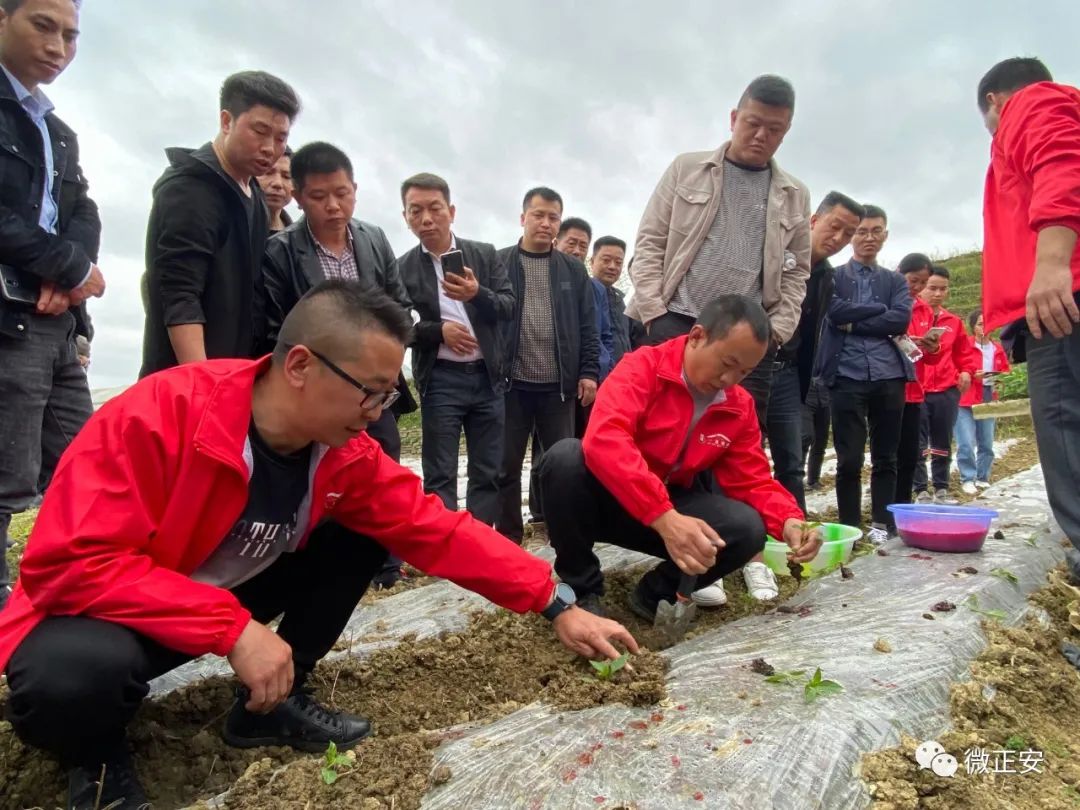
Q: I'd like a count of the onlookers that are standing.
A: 15